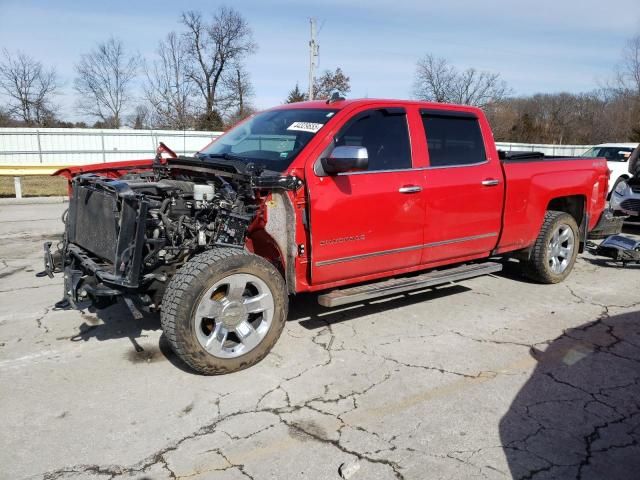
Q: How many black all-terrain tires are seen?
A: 2